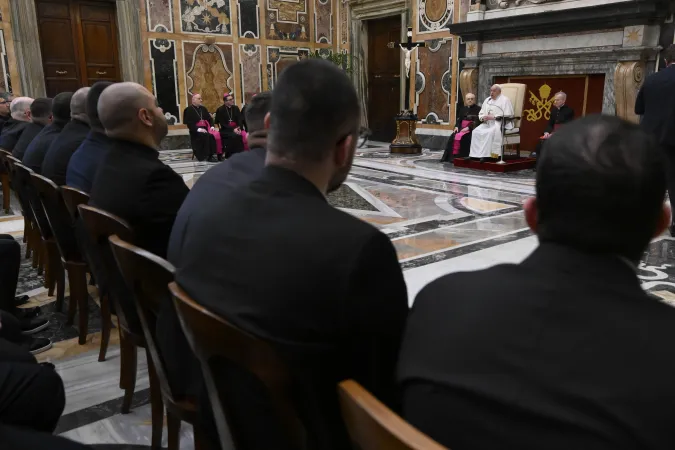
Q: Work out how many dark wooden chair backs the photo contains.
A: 9